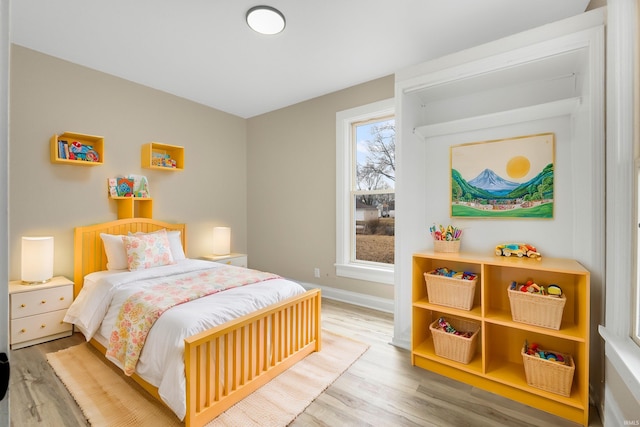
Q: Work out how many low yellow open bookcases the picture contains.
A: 1